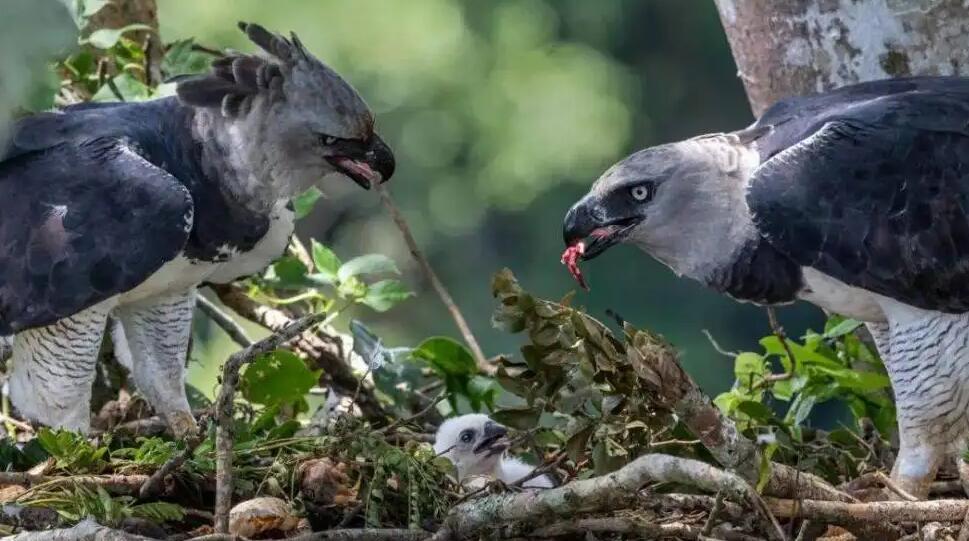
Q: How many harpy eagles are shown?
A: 3